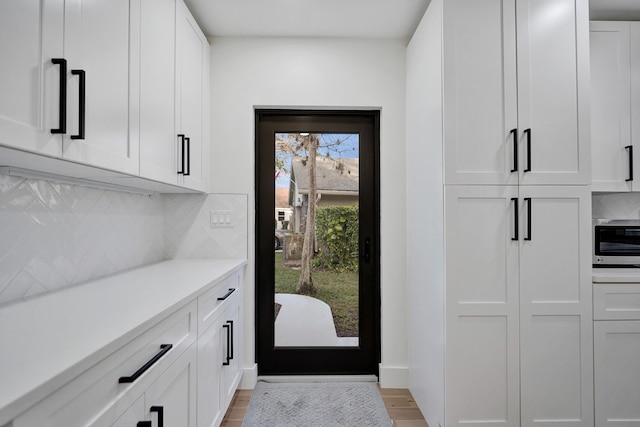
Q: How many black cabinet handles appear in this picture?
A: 15